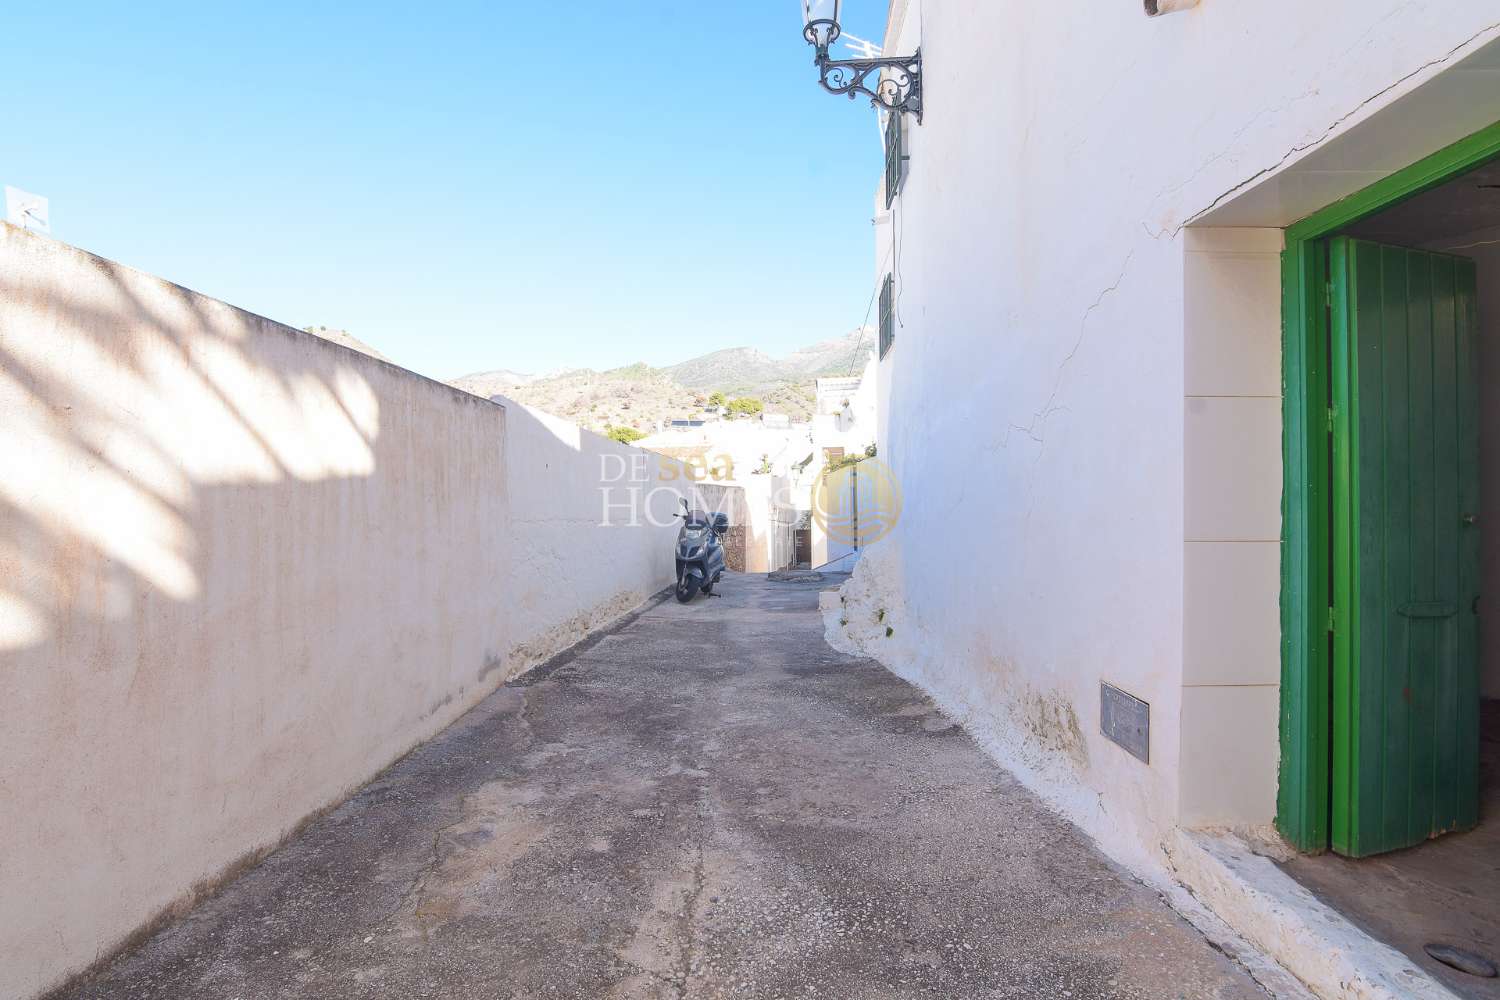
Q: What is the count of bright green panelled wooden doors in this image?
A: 1